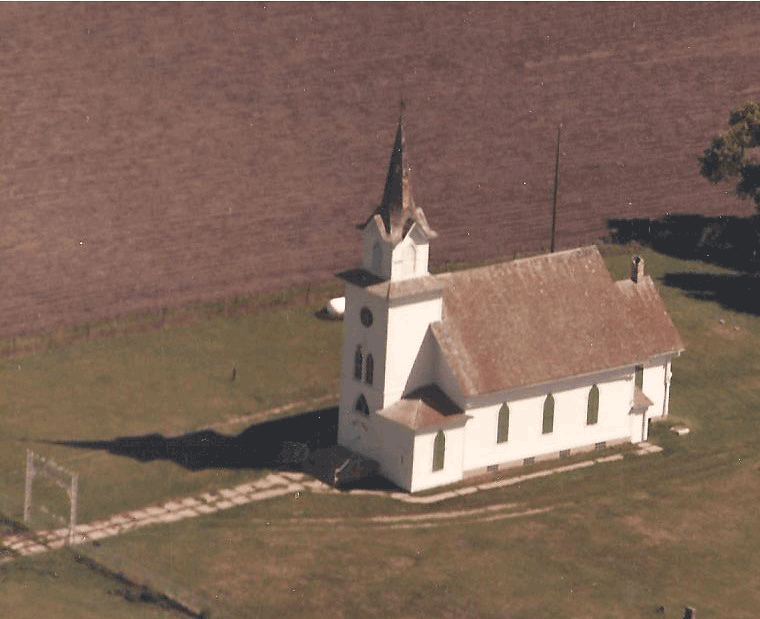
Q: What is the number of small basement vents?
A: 4